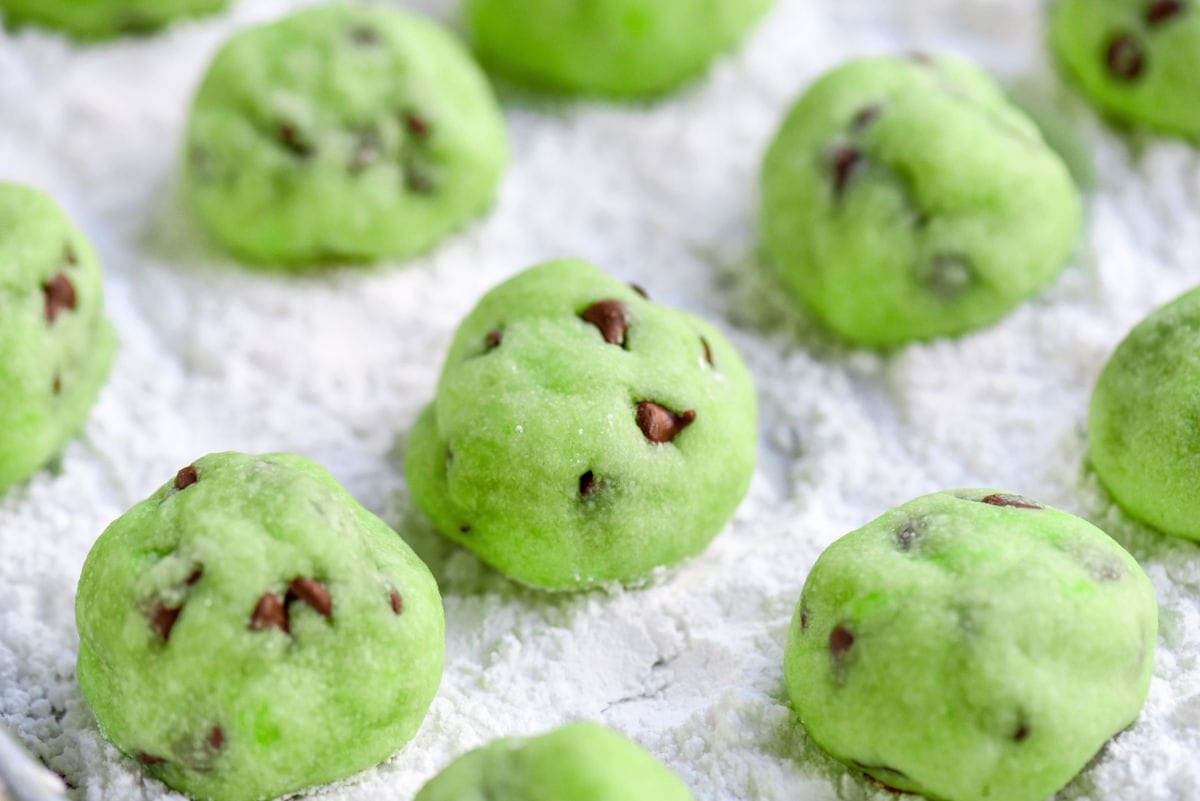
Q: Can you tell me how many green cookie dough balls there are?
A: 11